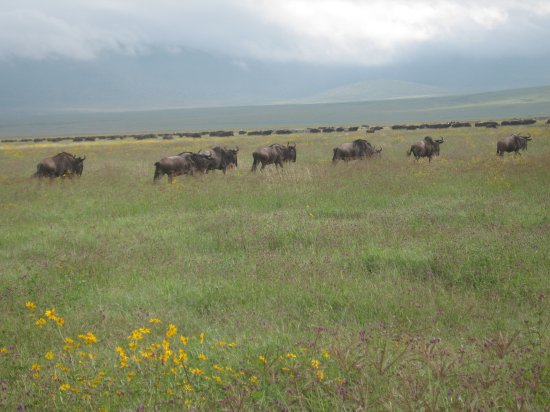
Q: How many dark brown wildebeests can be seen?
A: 7